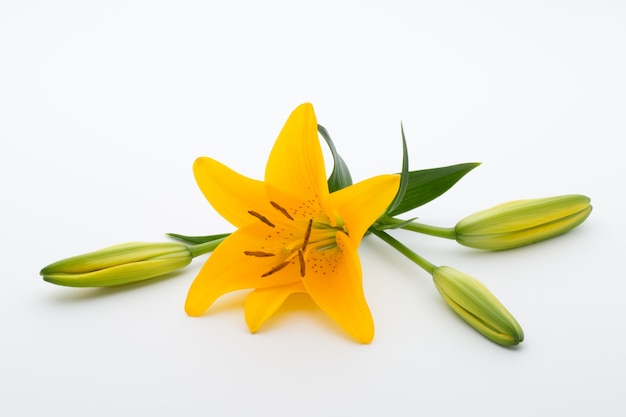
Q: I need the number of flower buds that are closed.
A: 3